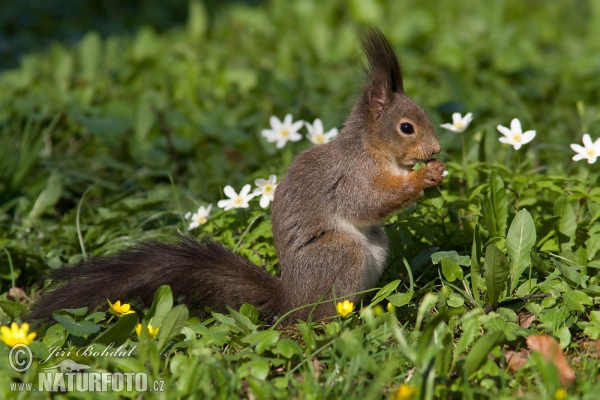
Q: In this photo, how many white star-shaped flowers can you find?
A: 8